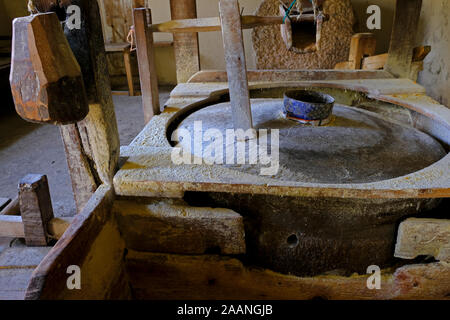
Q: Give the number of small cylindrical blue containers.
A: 1